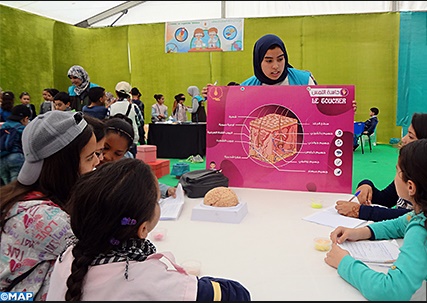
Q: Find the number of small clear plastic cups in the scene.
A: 4